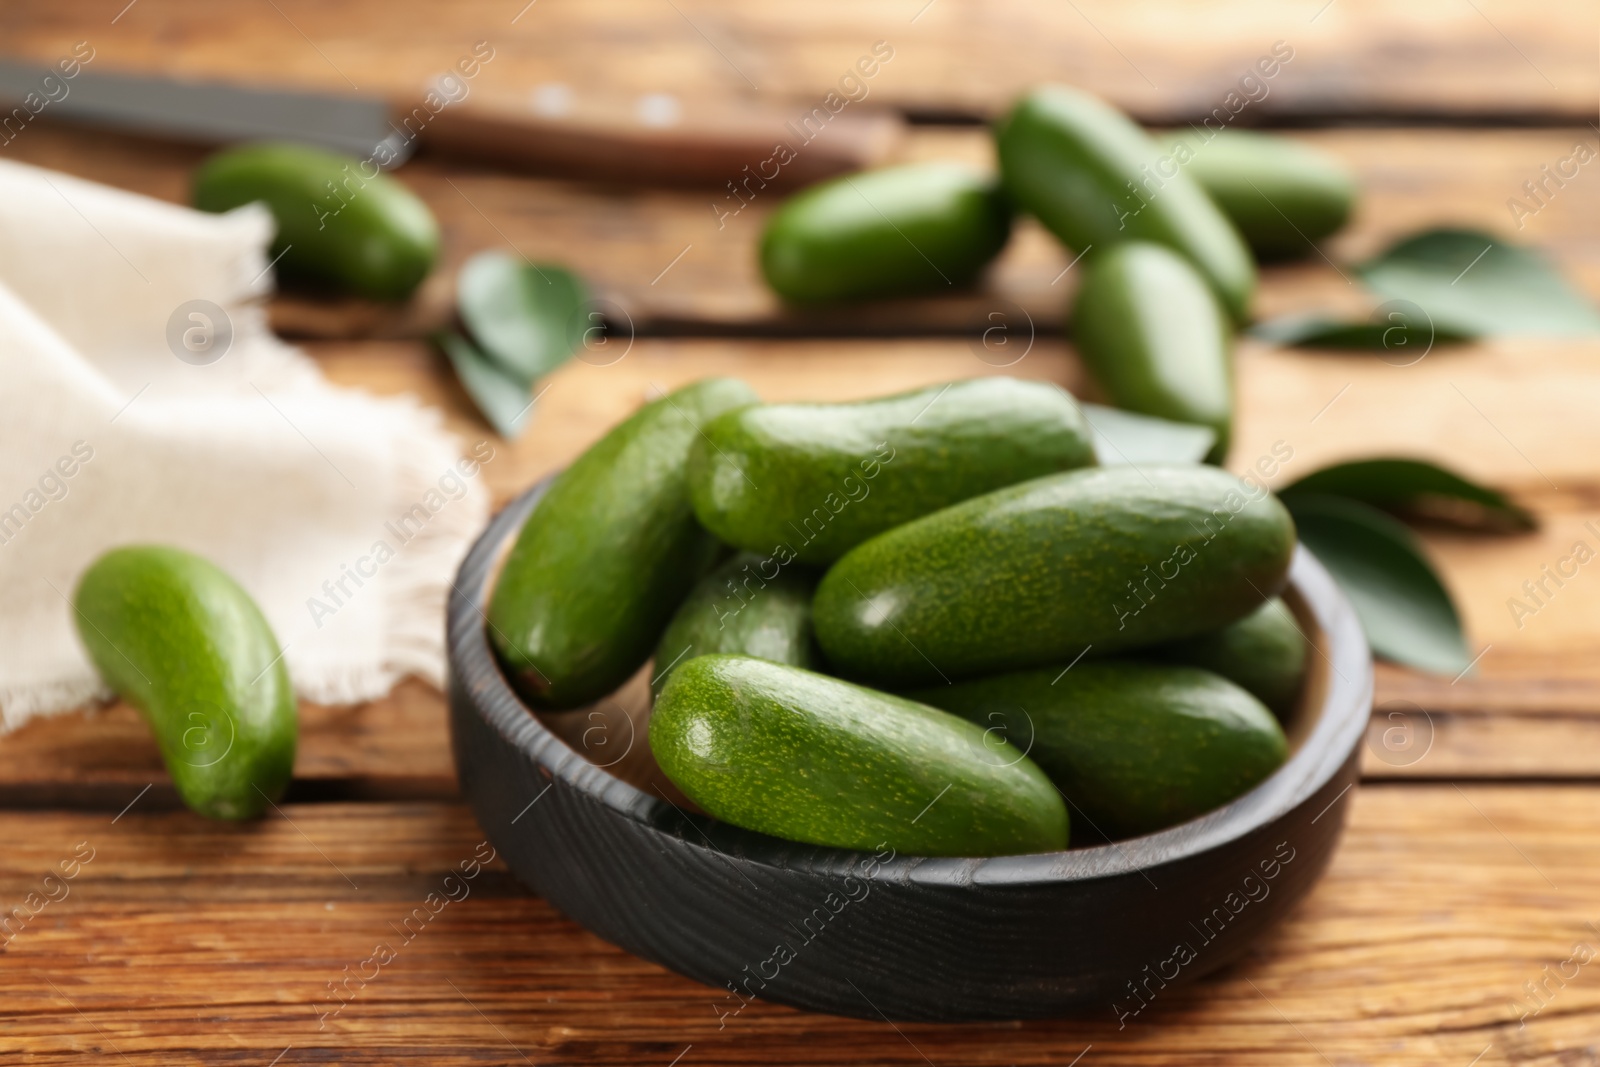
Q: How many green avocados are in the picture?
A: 13